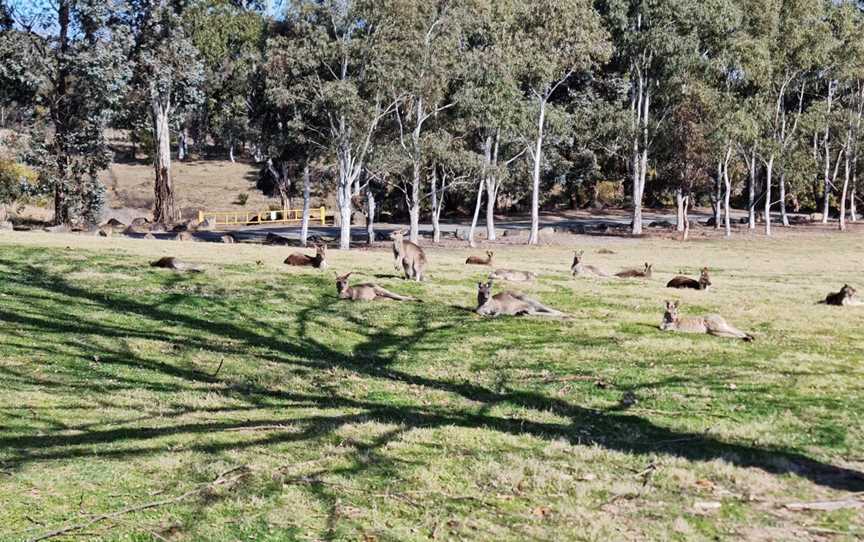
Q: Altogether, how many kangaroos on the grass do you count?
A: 12